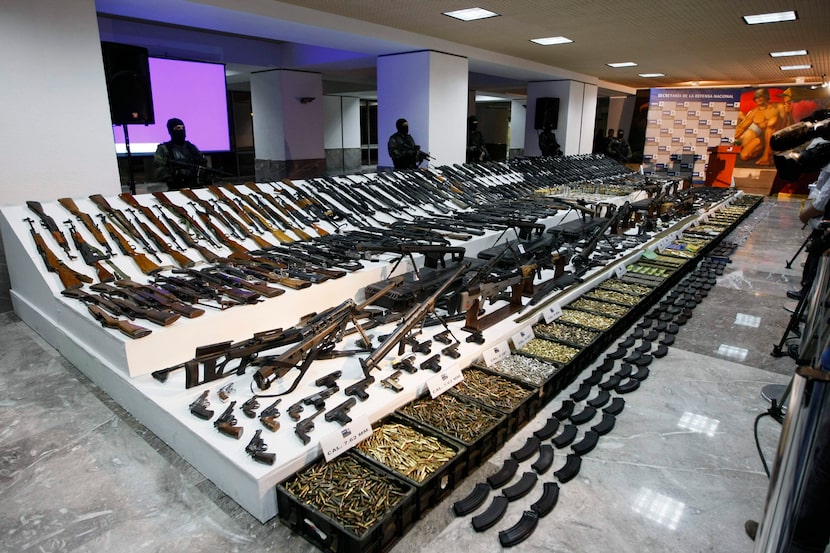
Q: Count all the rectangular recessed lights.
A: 7